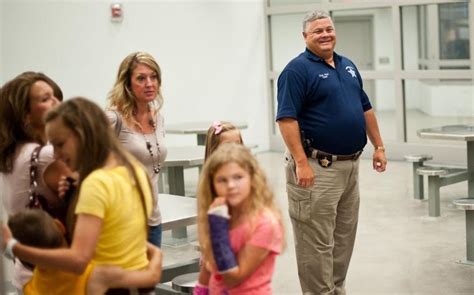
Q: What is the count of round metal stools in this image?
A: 4